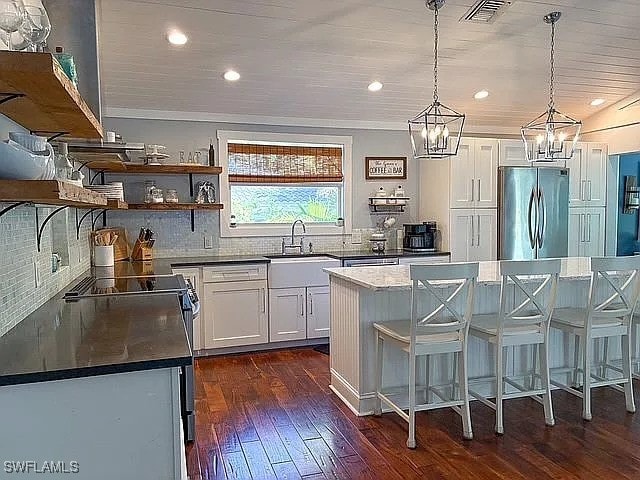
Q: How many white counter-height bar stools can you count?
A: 3